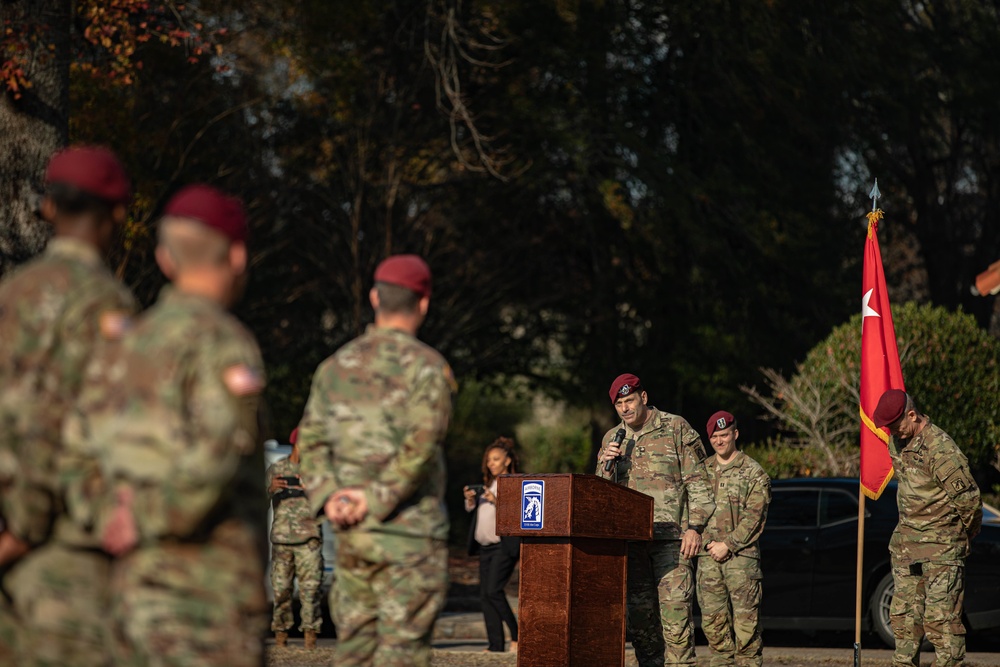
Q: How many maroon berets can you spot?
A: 7